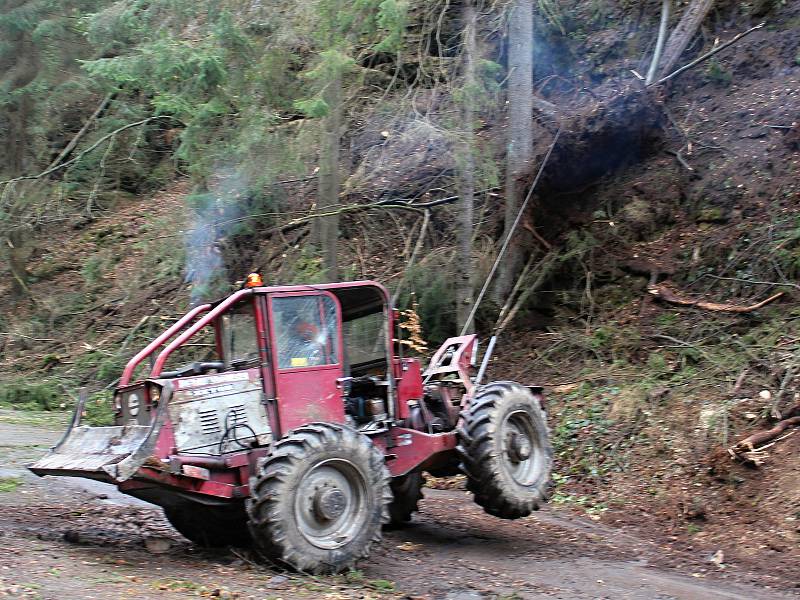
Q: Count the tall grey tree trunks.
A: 3